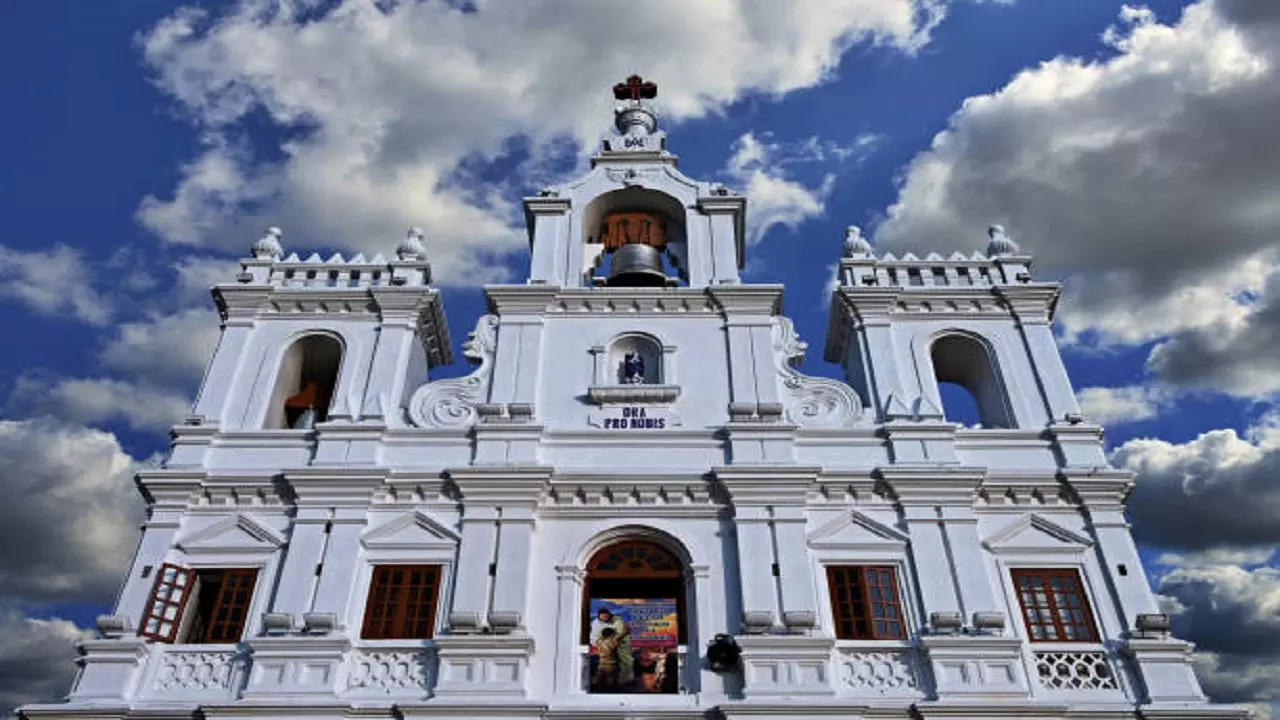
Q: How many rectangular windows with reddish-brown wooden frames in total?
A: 4